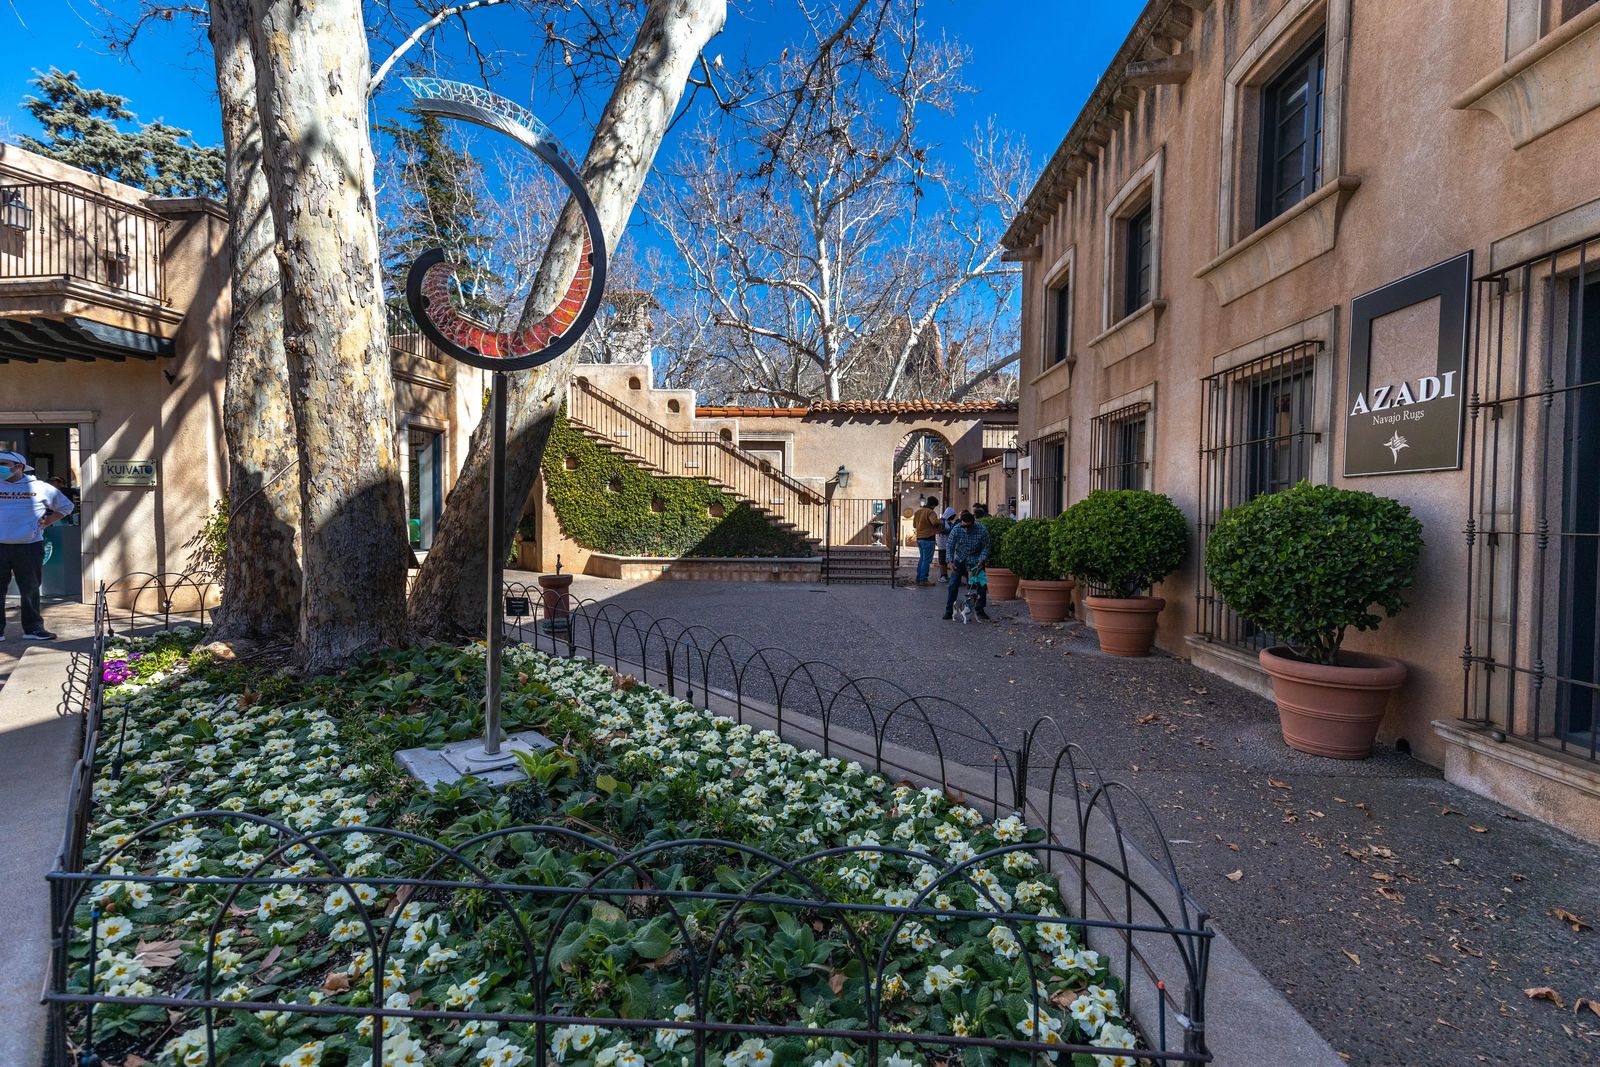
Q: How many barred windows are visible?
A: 4